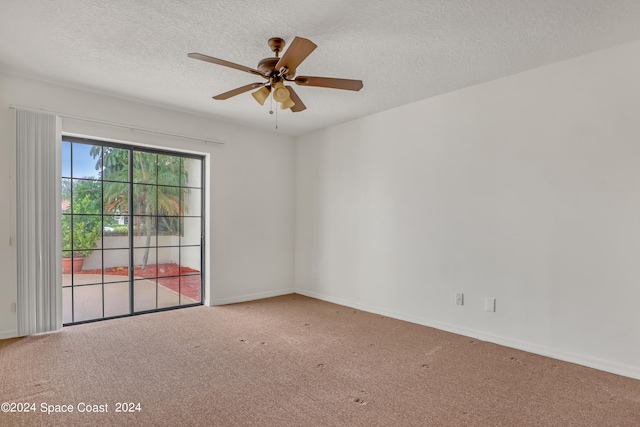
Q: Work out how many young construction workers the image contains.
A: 0